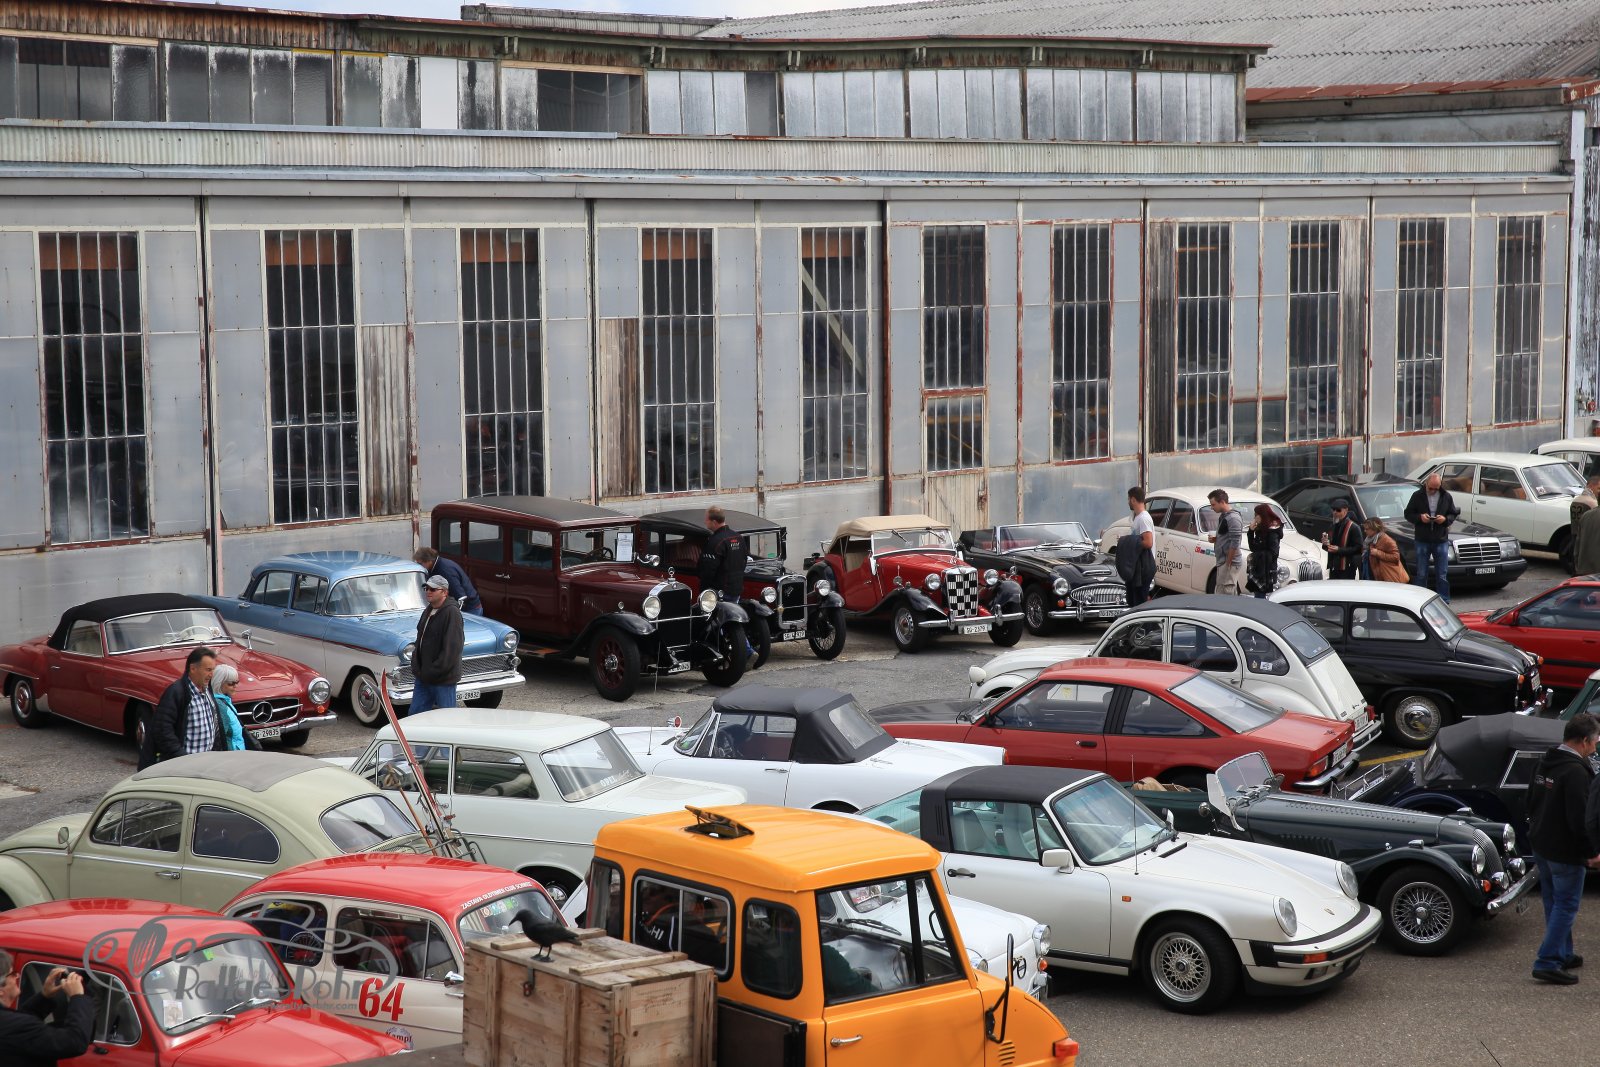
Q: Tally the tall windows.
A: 11